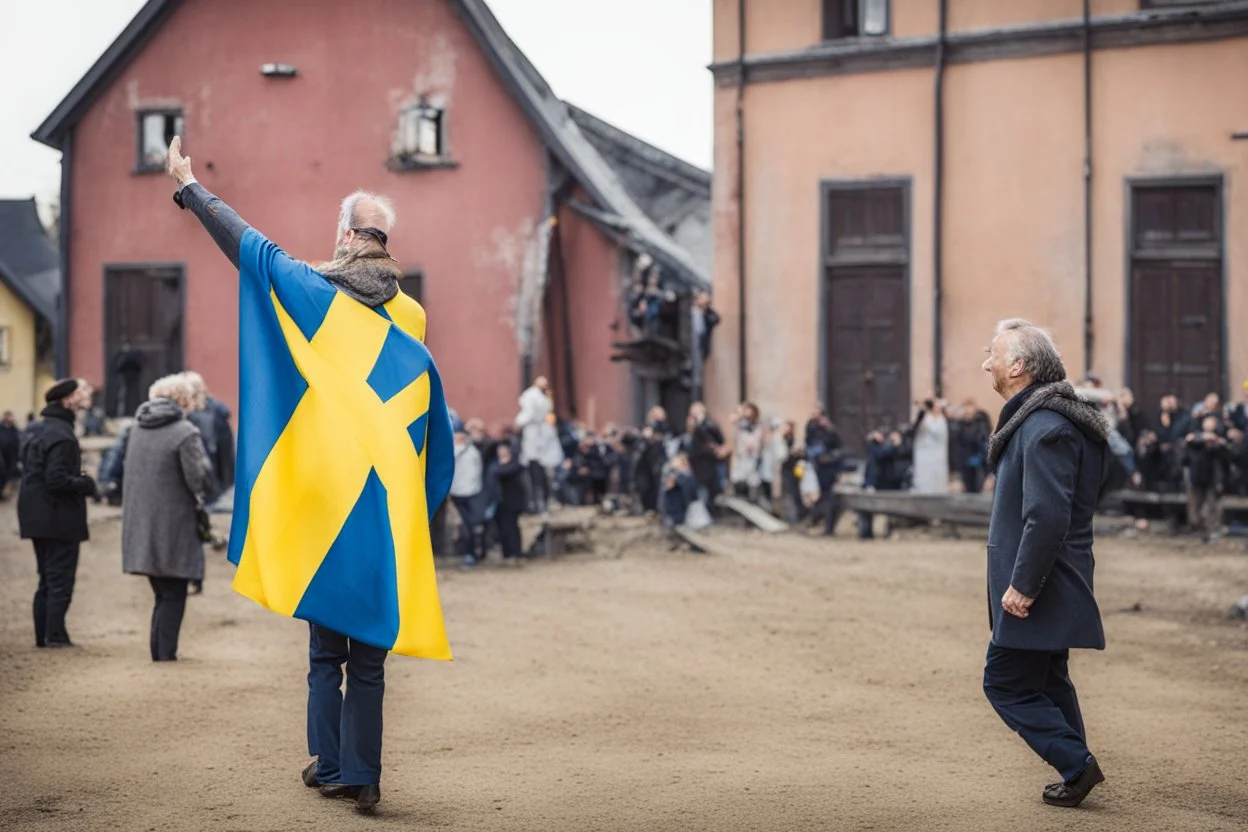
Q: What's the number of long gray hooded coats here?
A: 1